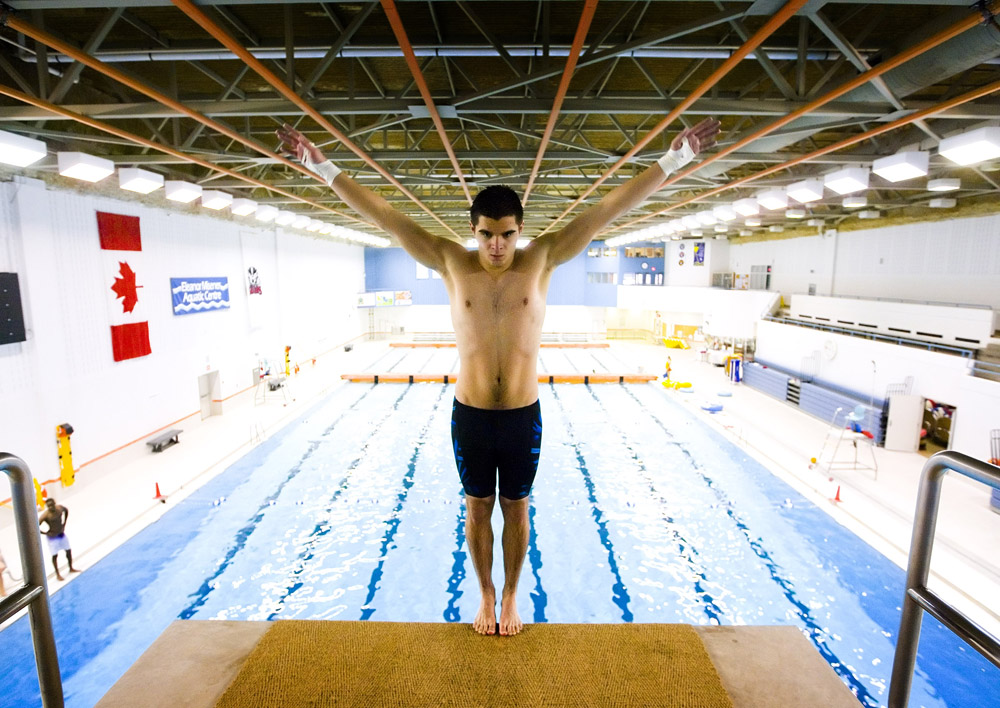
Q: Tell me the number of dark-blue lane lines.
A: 8